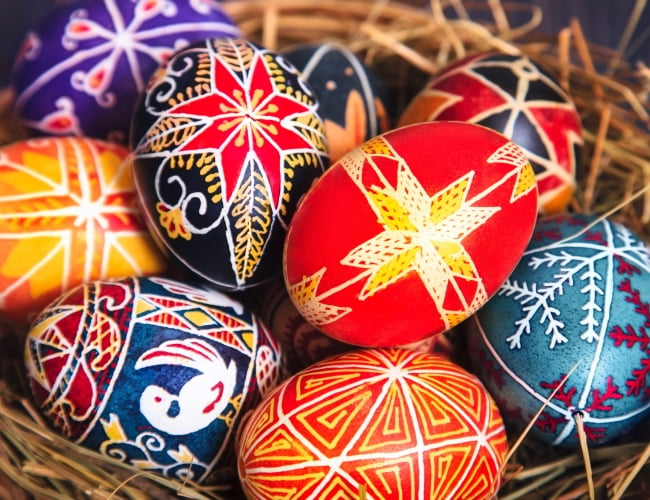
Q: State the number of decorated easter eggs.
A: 10